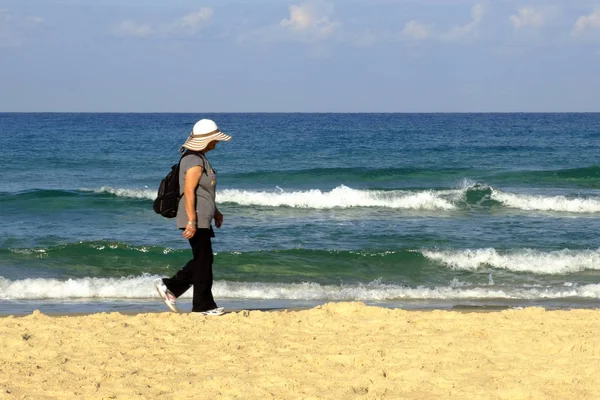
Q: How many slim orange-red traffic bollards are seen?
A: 0